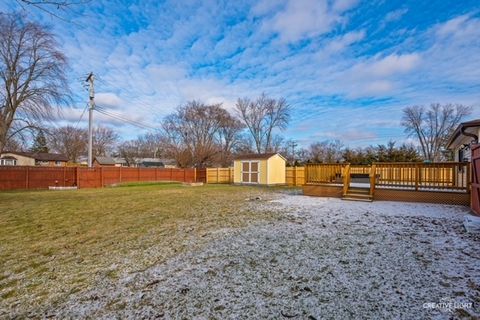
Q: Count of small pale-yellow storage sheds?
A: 1